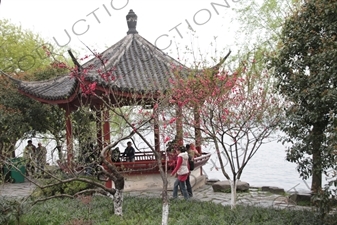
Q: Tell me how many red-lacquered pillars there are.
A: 6